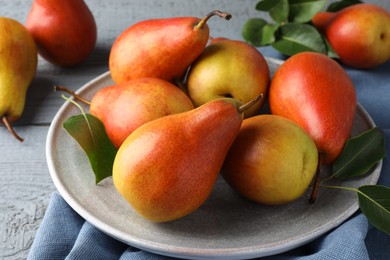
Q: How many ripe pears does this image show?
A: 9